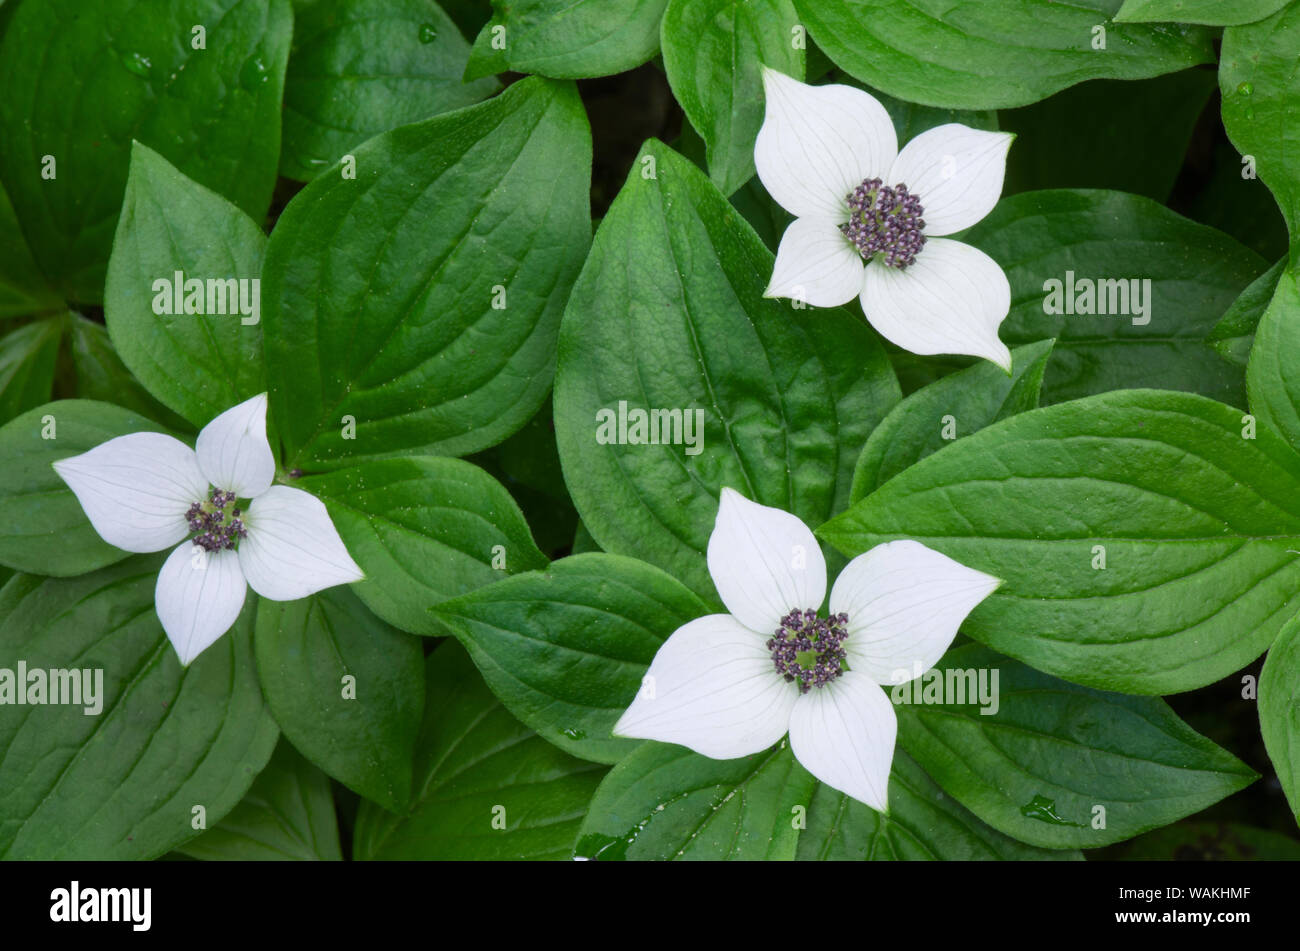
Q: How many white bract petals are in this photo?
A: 12